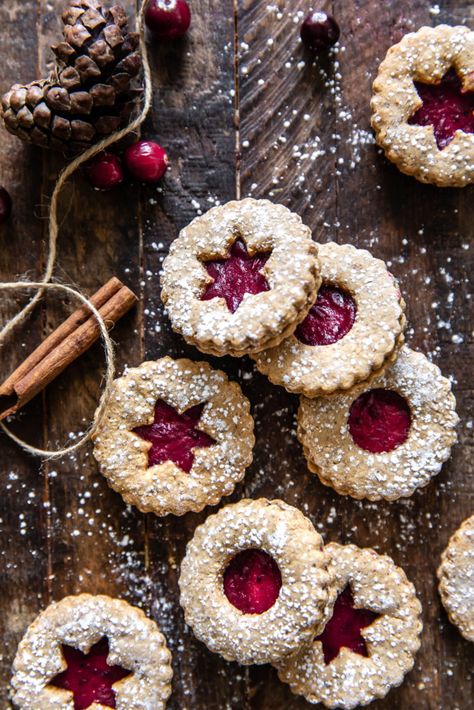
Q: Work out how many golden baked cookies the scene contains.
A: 9